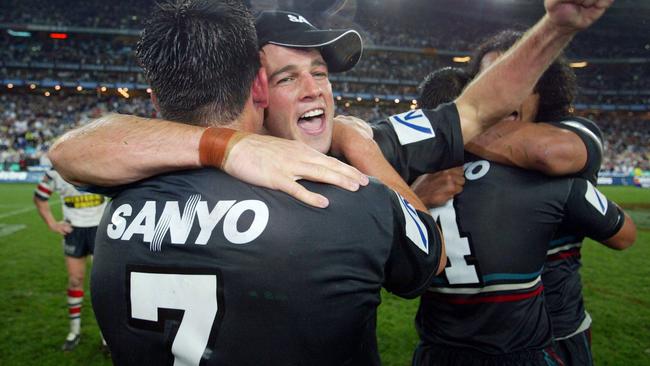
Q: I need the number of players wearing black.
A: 4